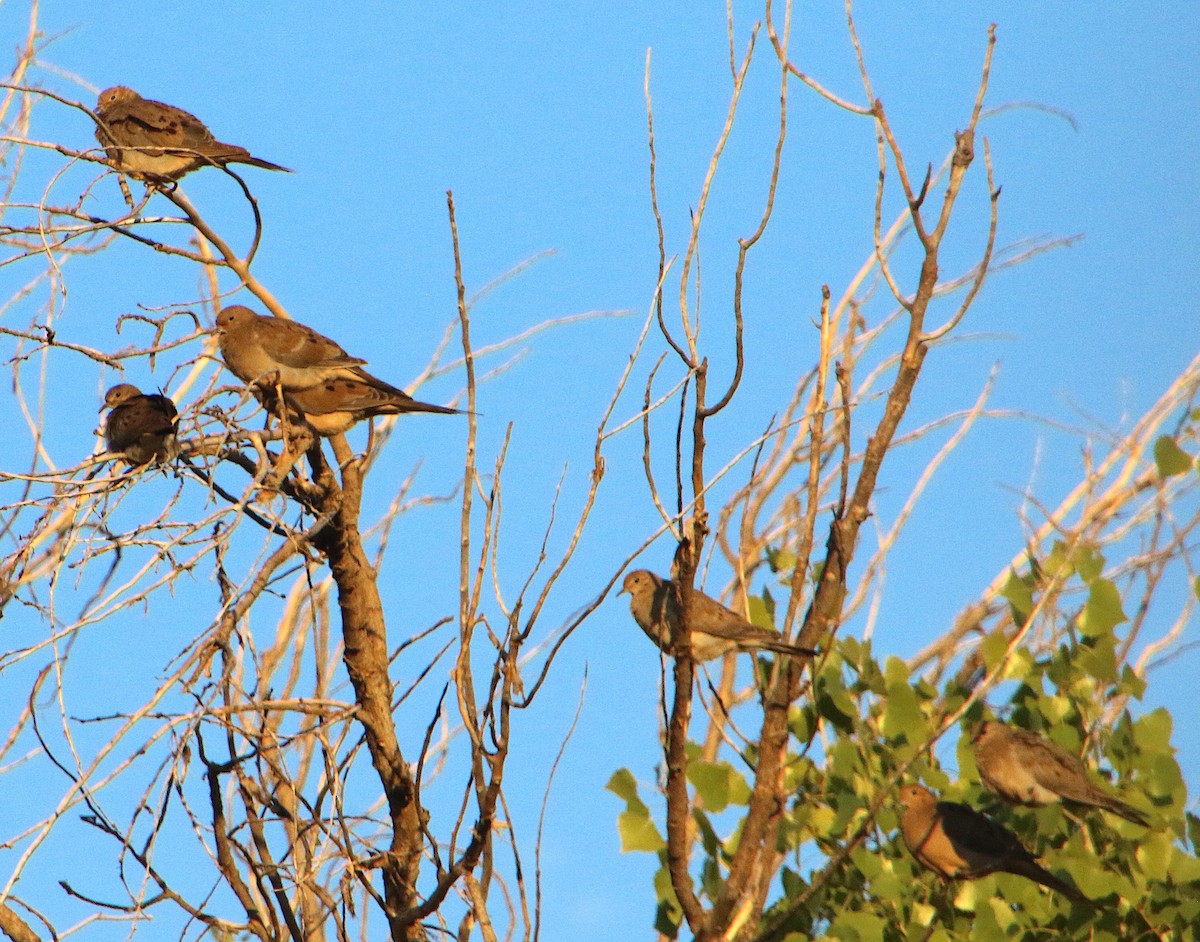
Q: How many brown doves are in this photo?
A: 7